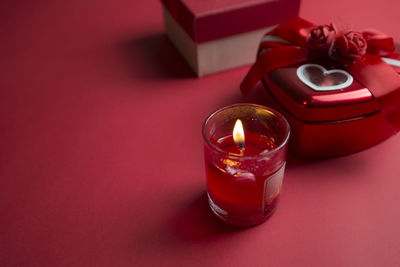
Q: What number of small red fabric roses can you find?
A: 2